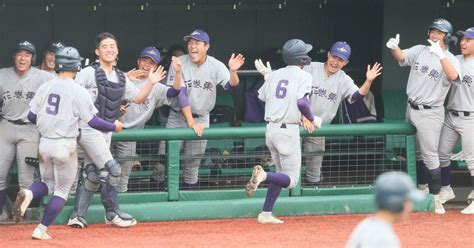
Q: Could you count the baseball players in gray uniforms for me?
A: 11